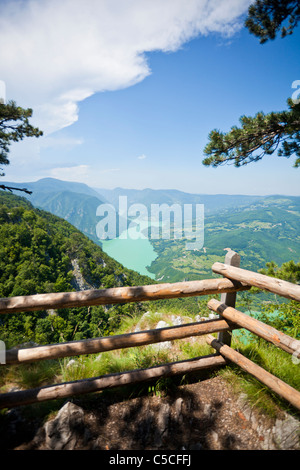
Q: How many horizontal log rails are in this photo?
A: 6